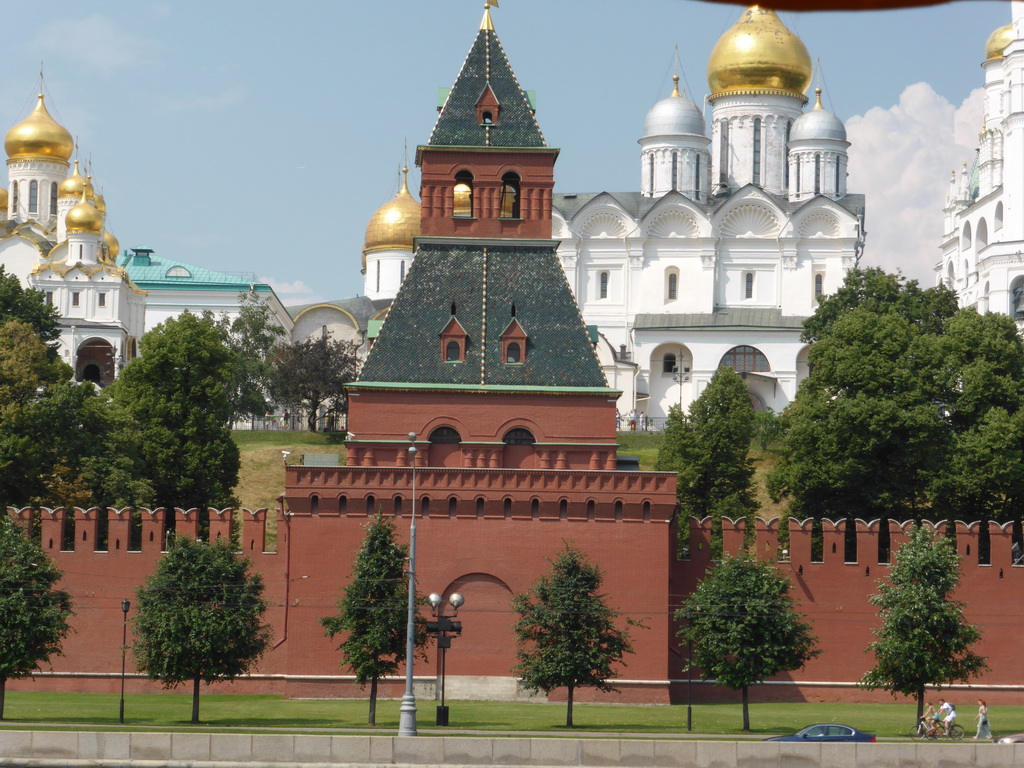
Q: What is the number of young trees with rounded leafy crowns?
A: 6